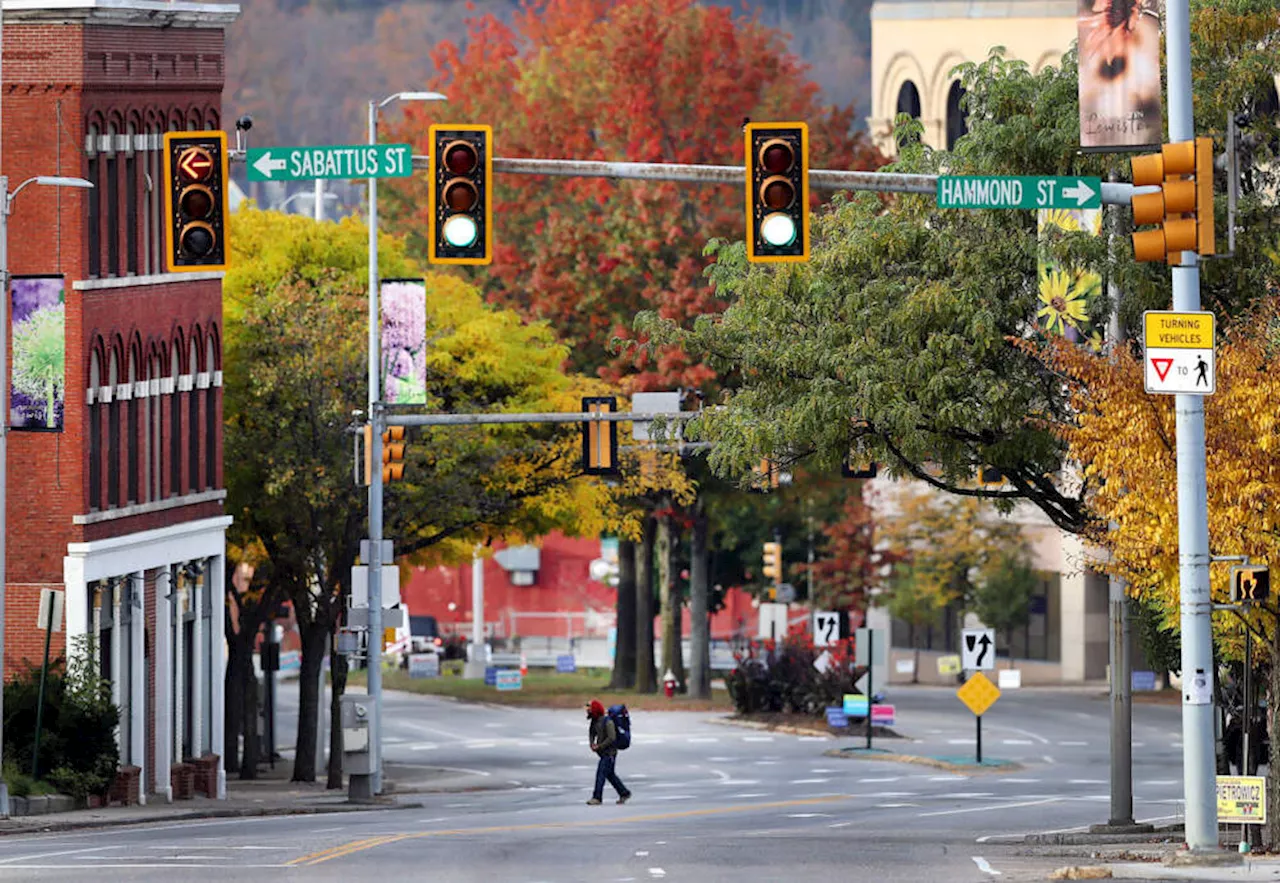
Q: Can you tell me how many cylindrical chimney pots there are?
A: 0